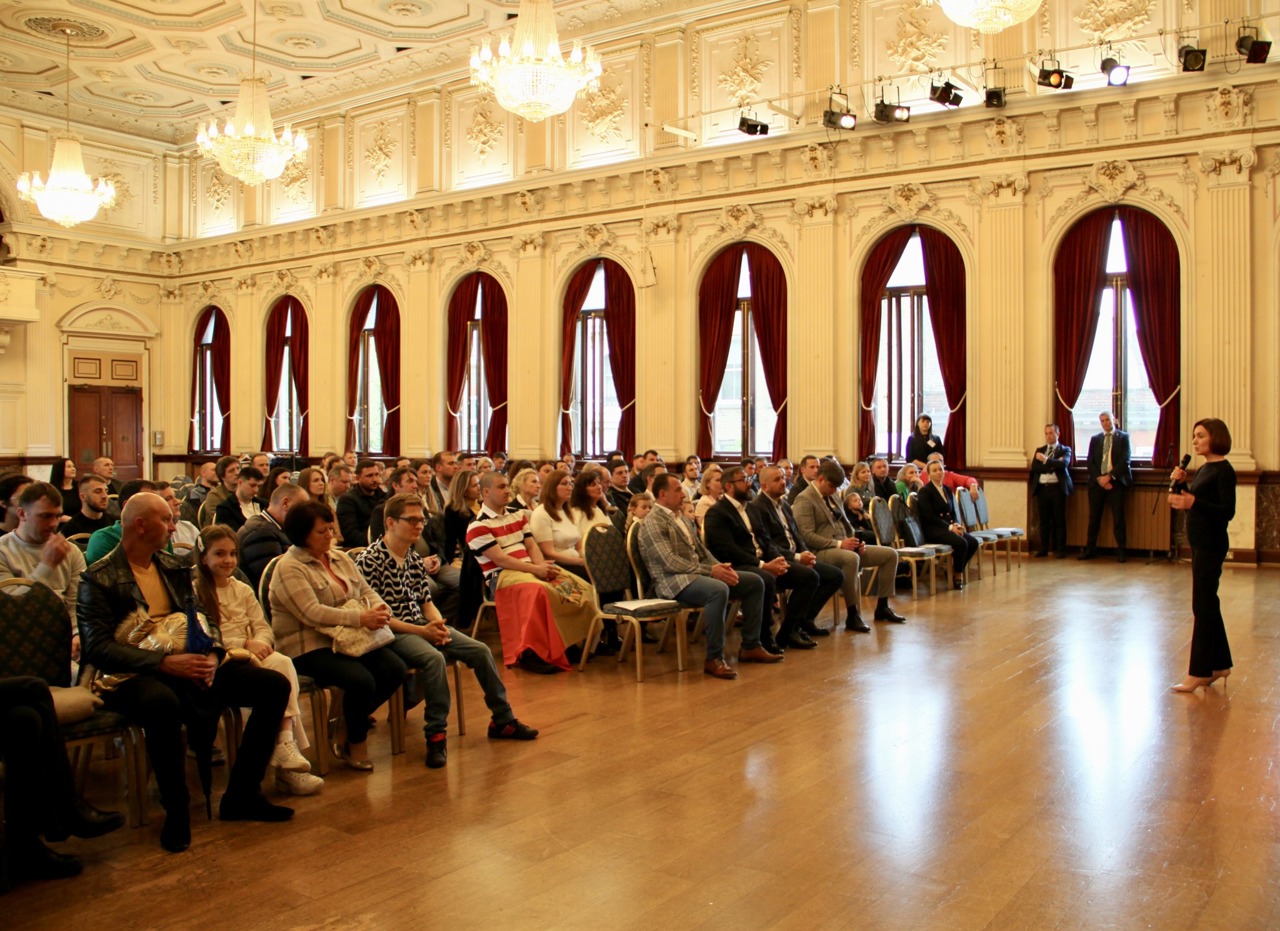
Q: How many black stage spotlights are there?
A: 9